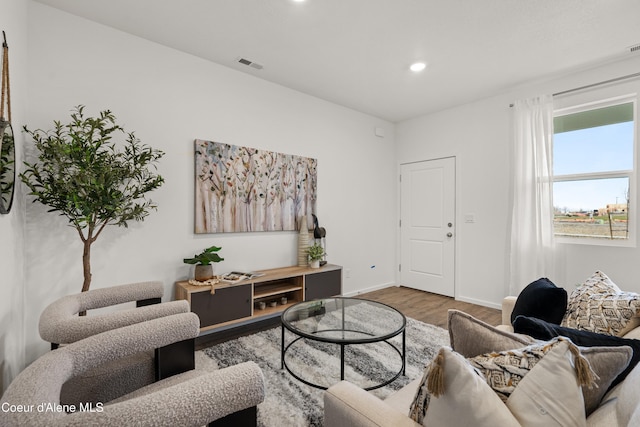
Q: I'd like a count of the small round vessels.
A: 3